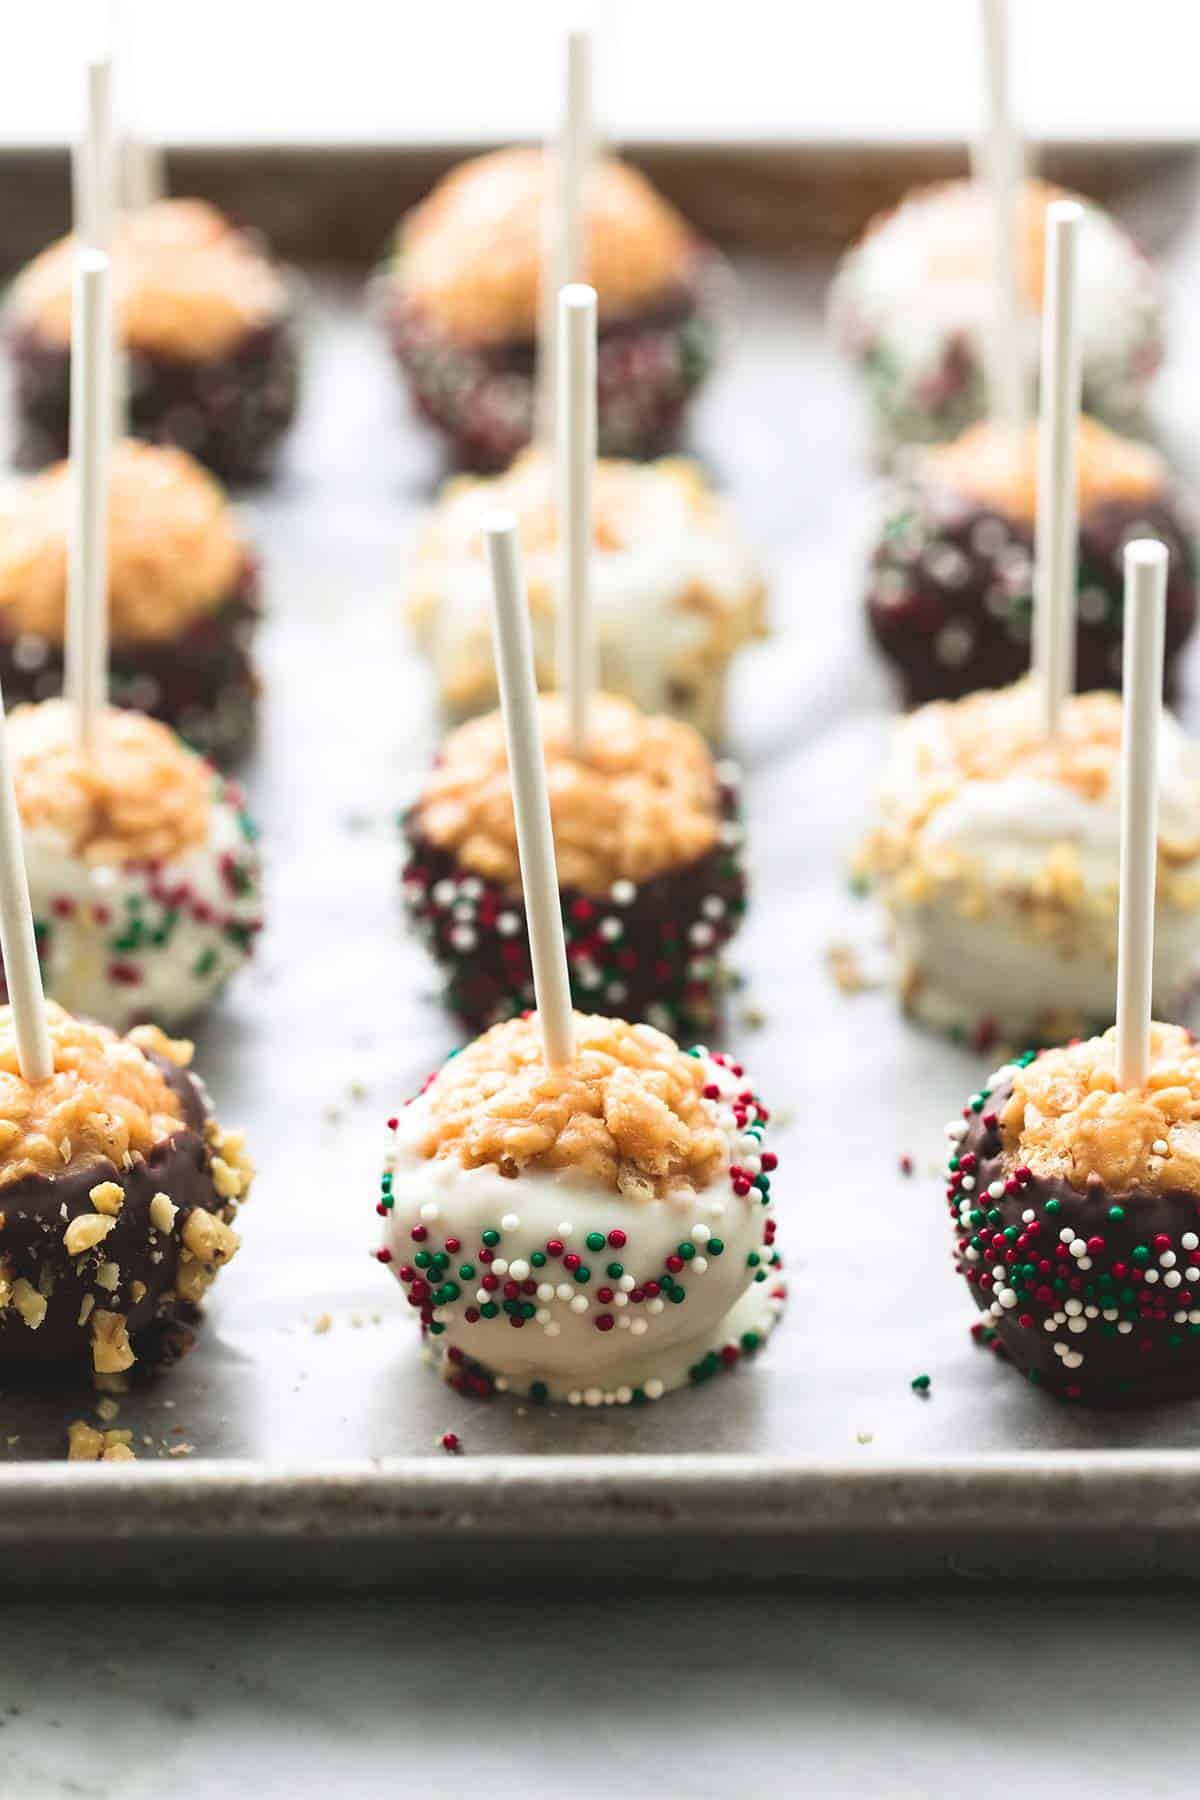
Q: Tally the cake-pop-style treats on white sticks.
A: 12